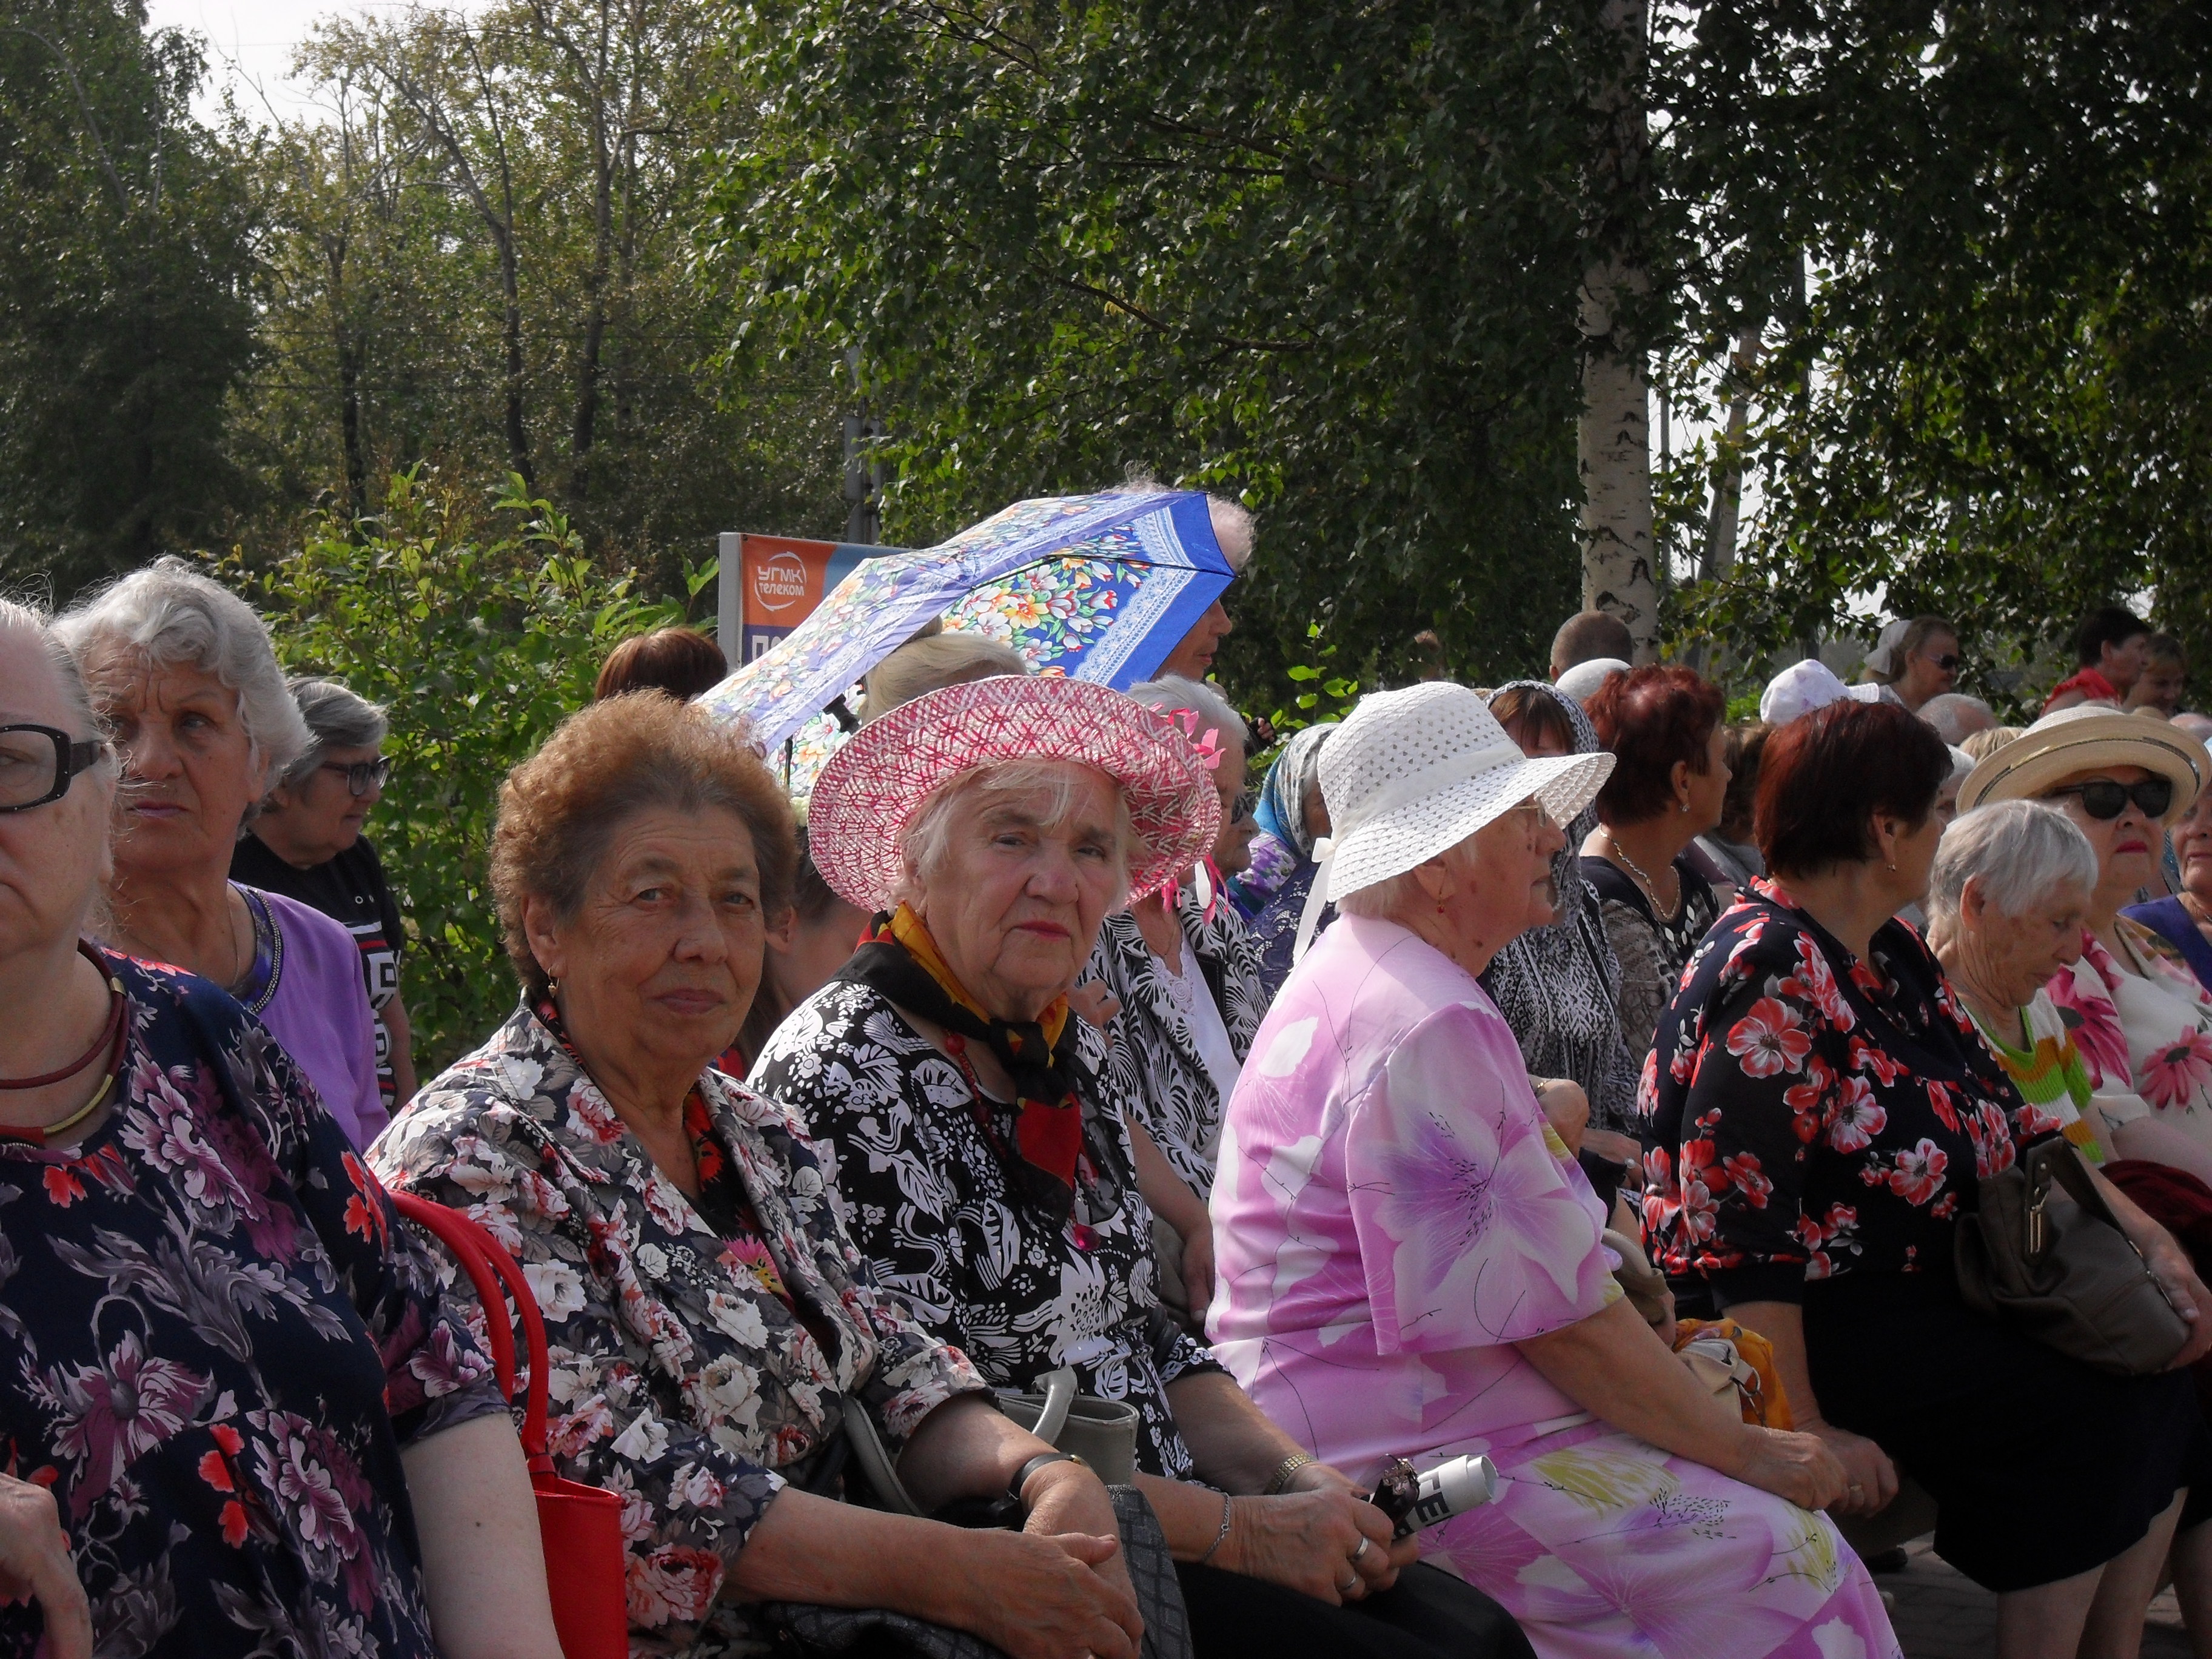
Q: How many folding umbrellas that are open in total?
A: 1